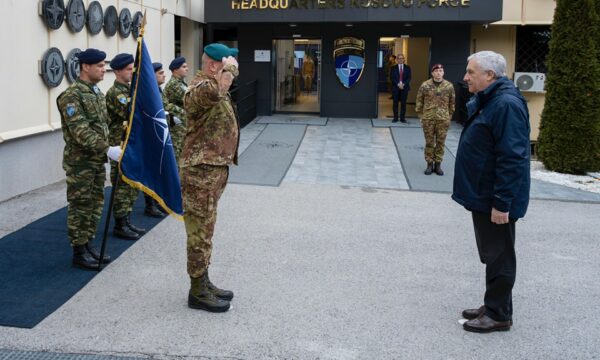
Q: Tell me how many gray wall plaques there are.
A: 8